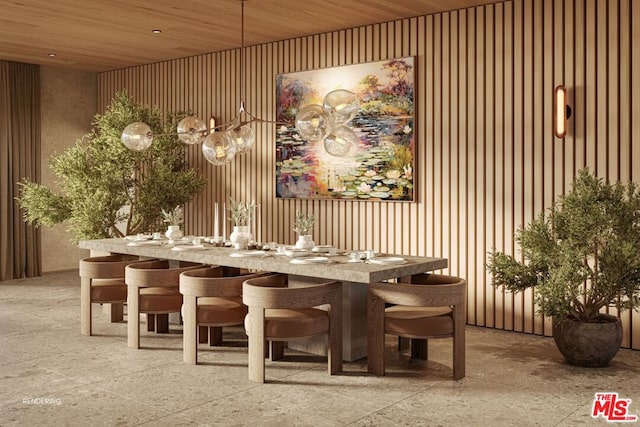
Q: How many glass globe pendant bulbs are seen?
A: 7